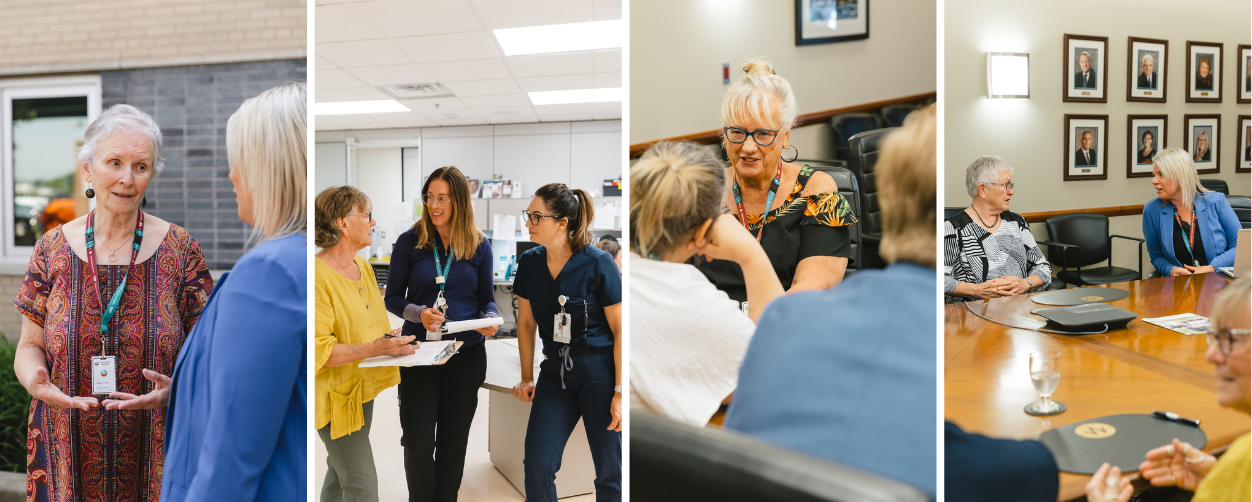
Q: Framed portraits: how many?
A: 8